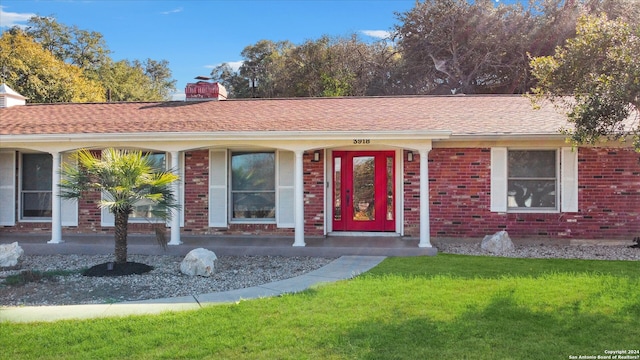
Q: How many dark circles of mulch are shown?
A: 1